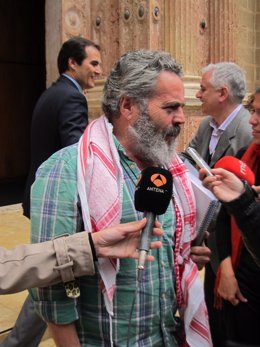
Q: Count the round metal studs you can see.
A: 5